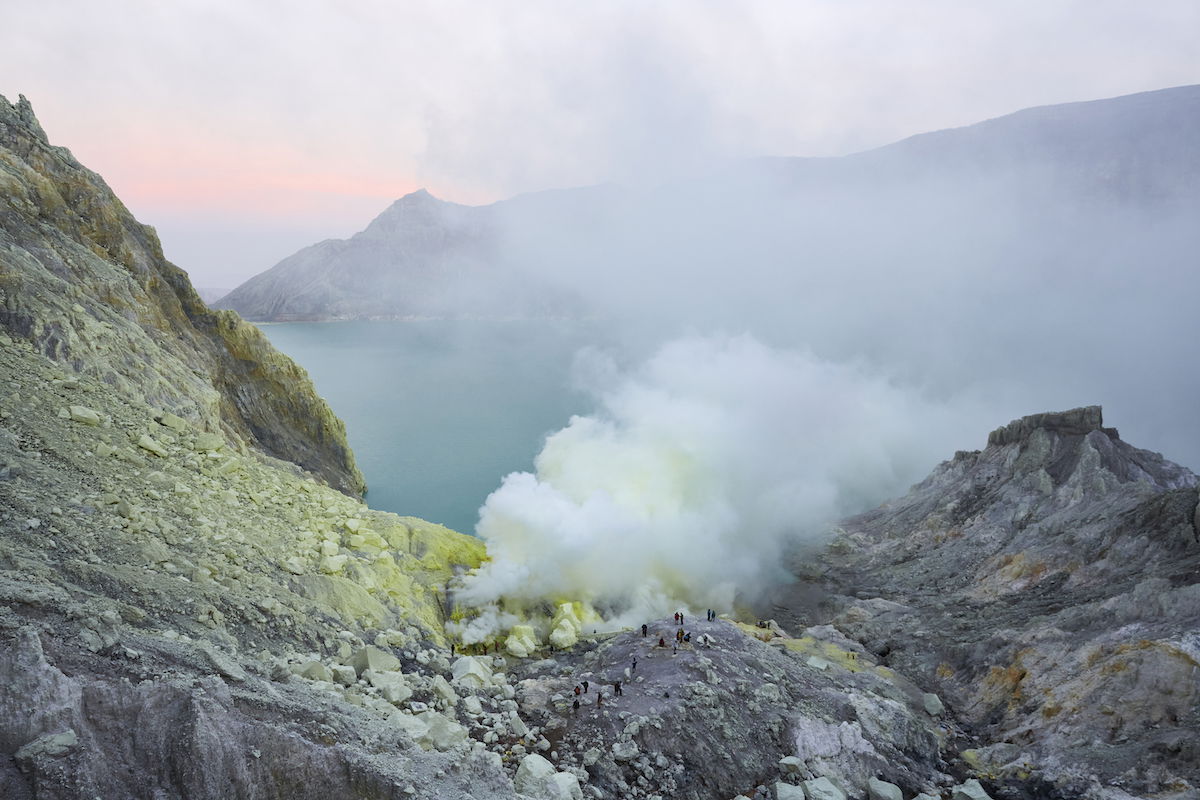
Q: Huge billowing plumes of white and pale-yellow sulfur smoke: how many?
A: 1